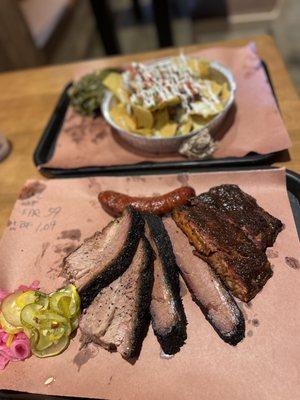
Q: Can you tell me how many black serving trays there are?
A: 2